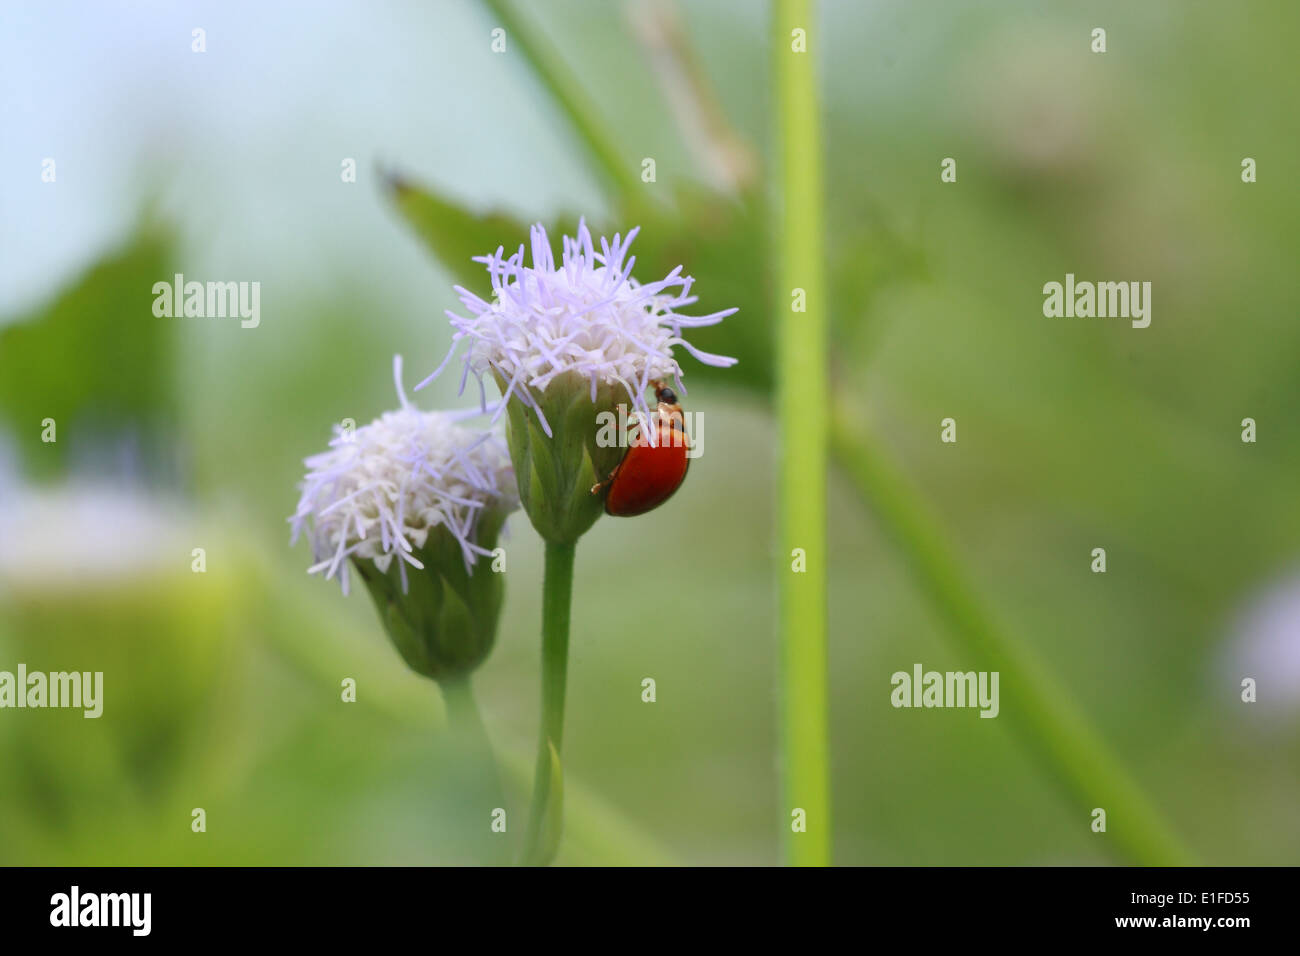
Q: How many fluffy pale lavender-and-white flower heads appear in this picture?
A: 2